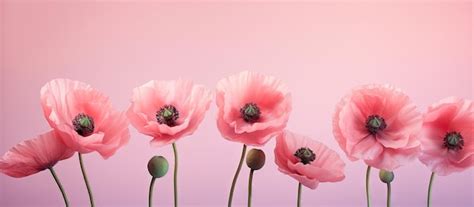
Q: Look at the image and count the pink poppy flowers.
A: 7